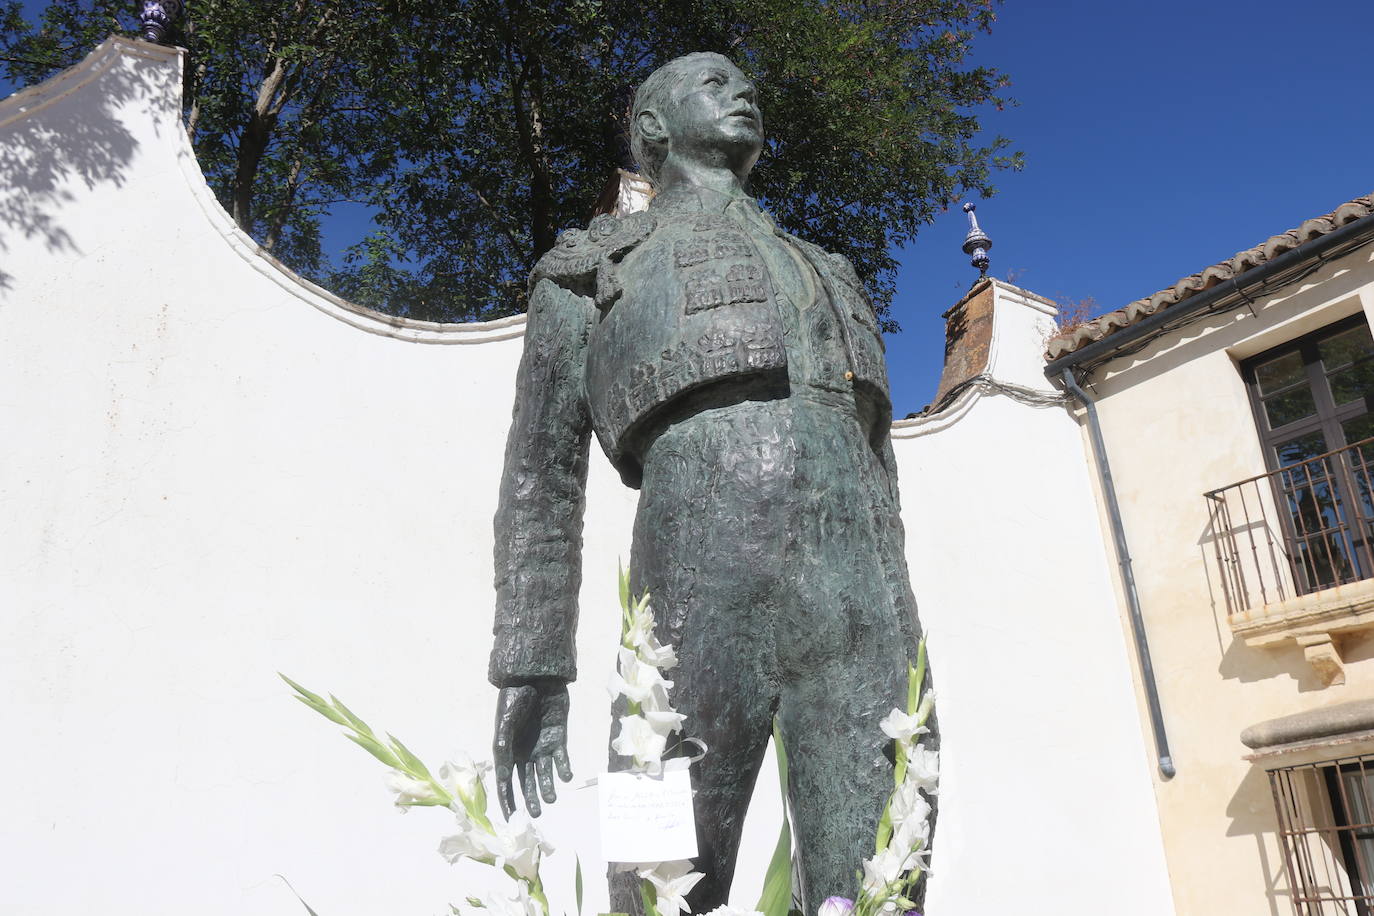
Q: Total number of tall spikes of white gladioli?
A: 3